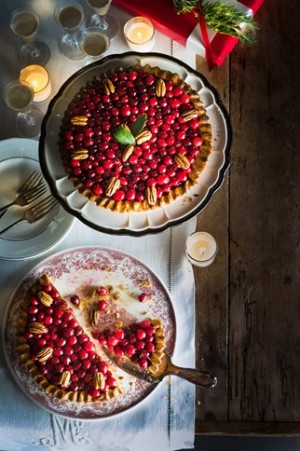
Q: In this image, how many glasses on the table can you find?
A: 5